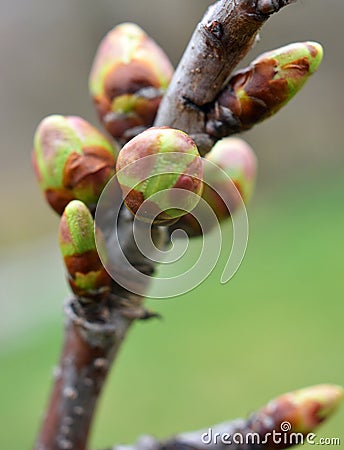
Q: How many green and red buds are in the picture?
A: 7